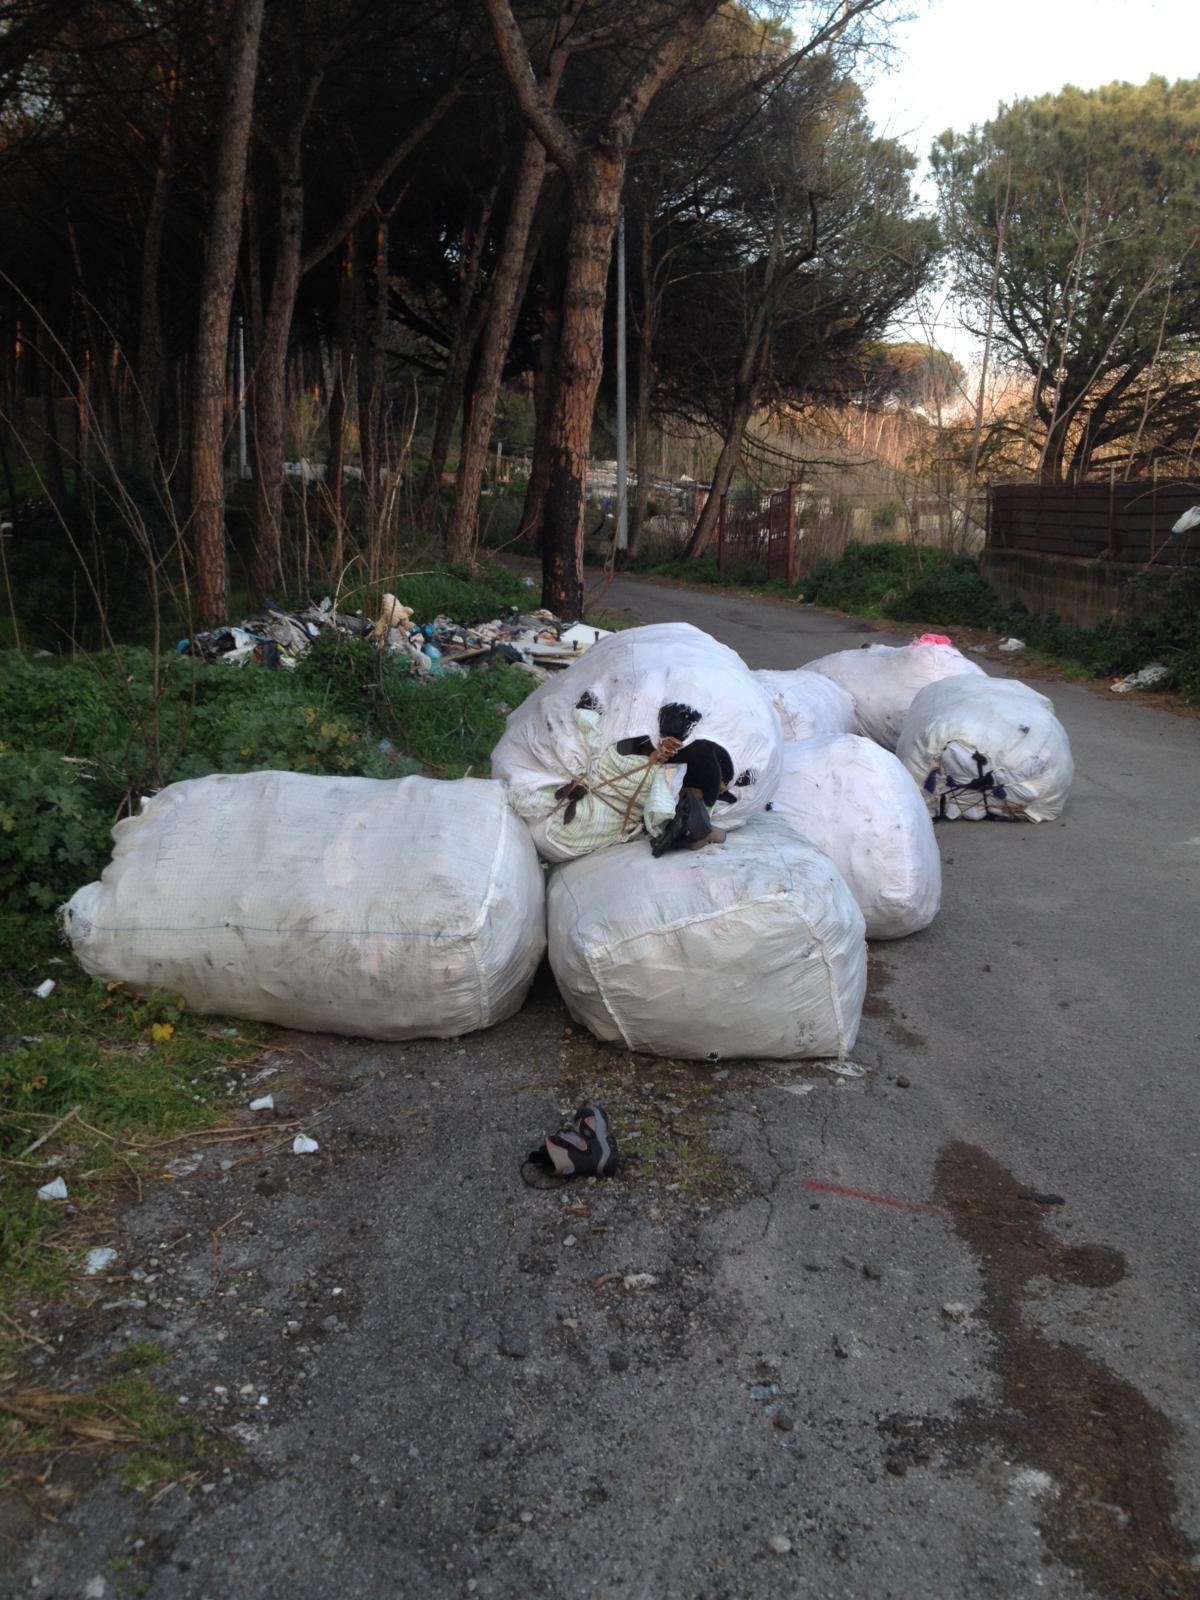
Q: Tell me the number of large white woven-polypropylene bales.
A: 7